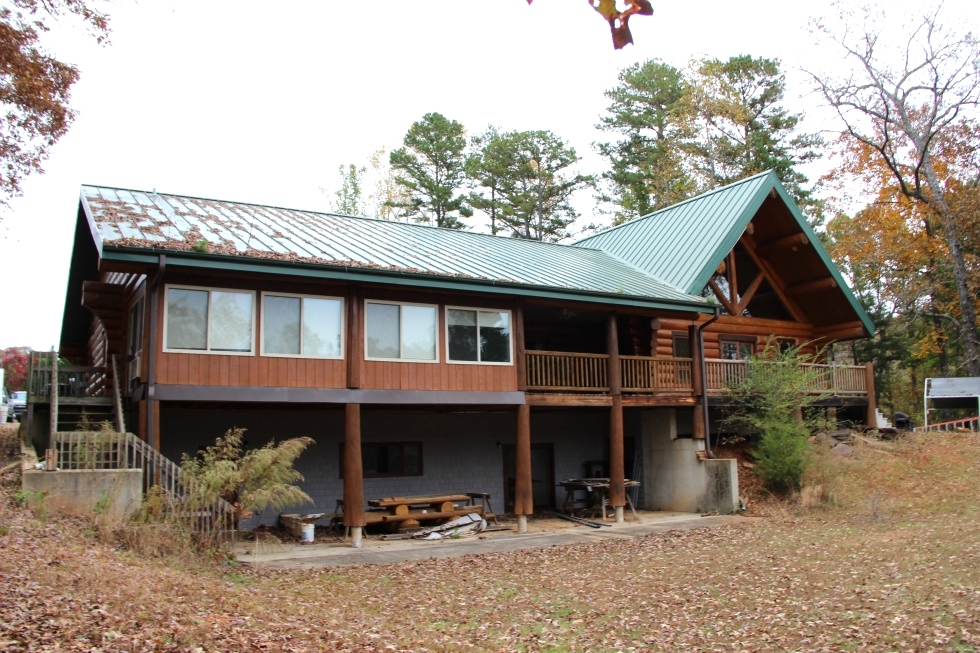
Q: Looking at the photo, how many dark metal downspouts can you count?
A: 2